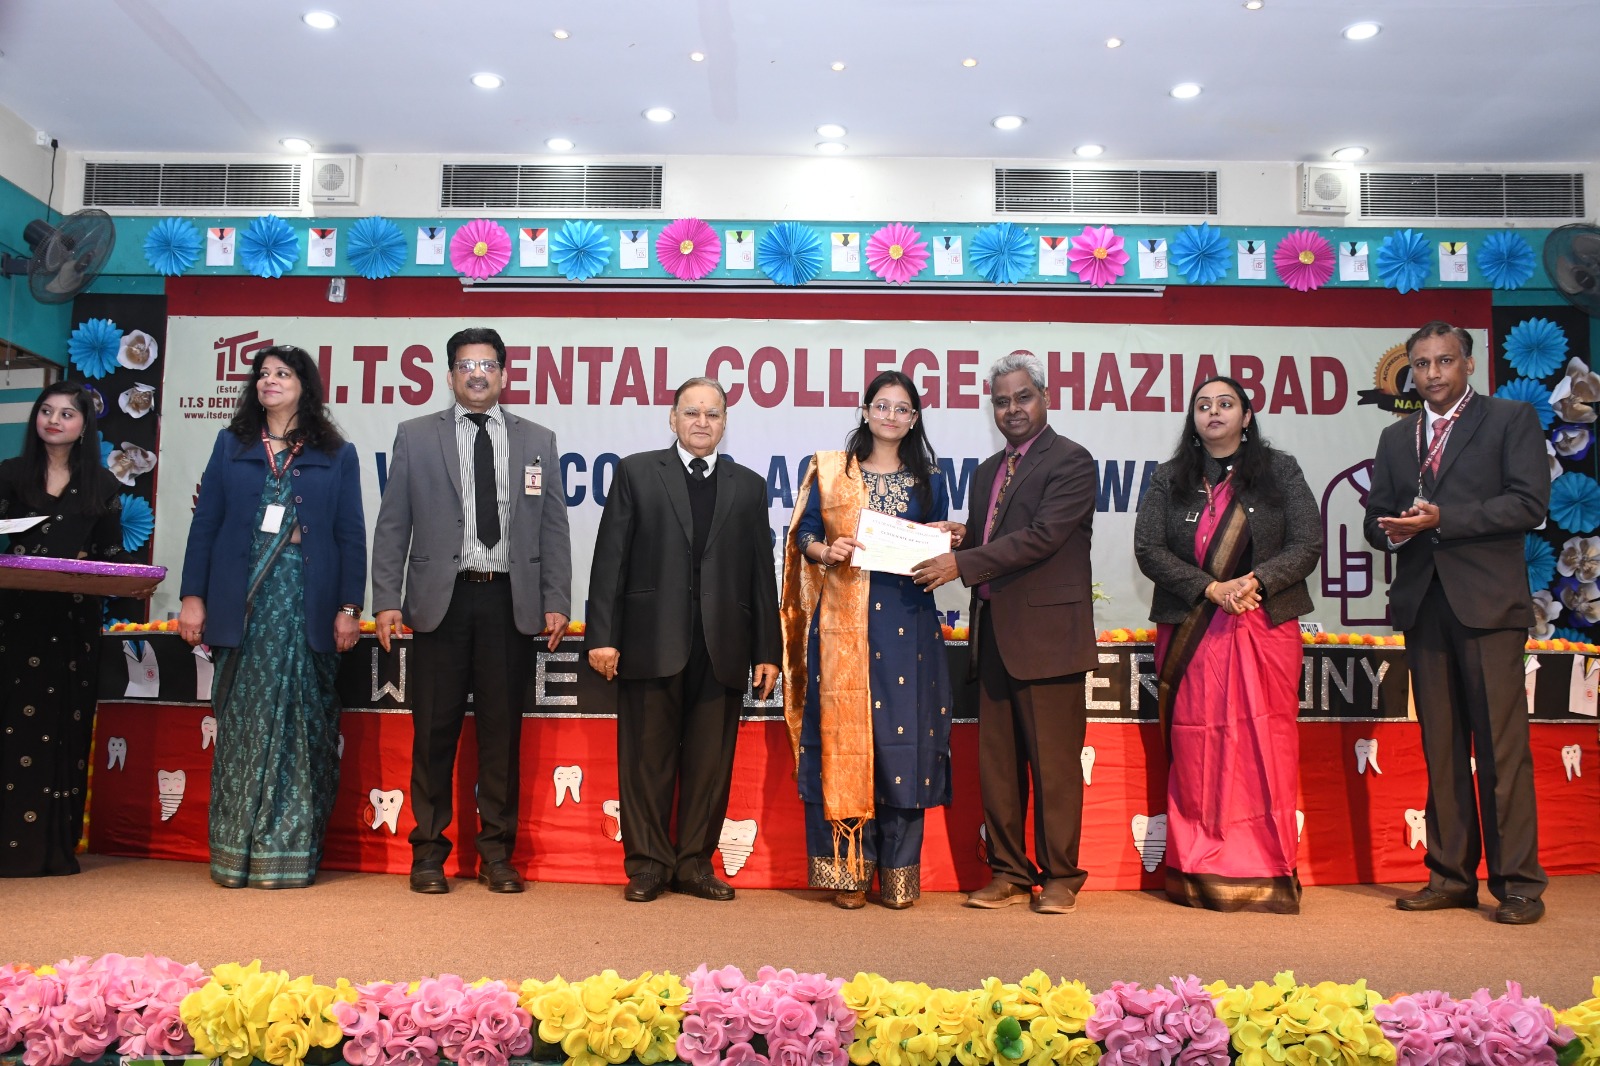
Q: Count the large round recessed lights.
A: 12